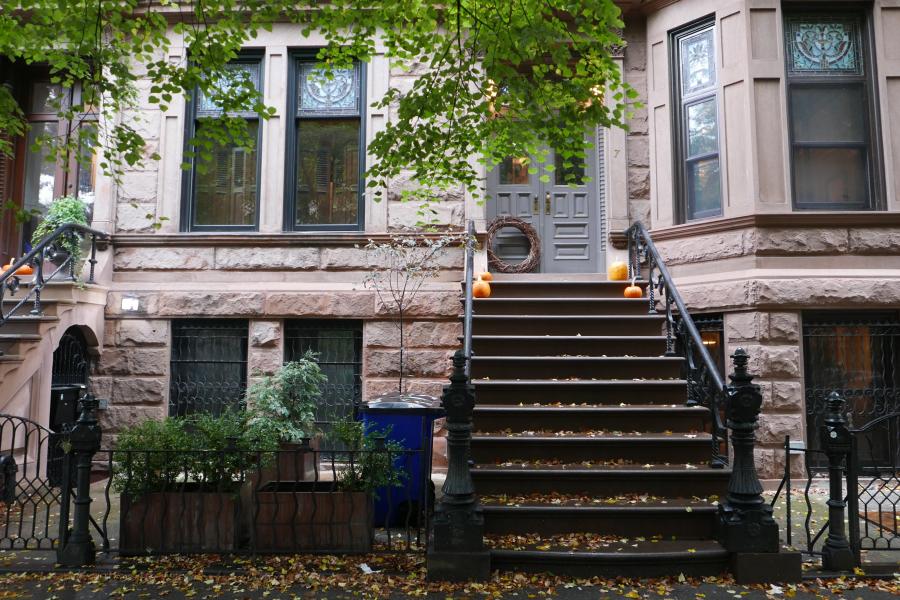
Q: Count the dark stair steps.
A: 11